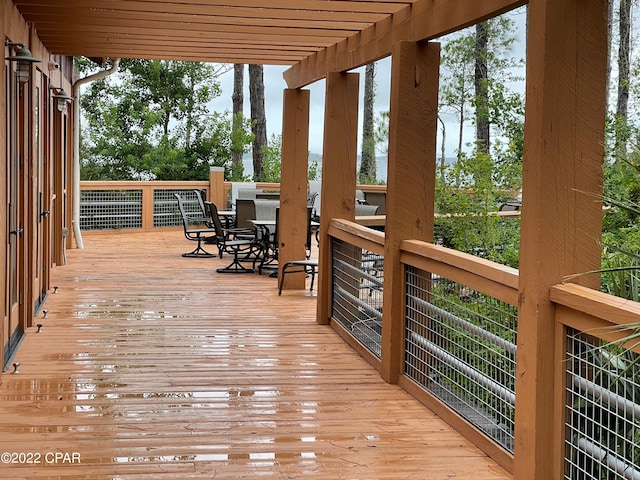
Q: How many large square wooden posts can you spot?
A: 4